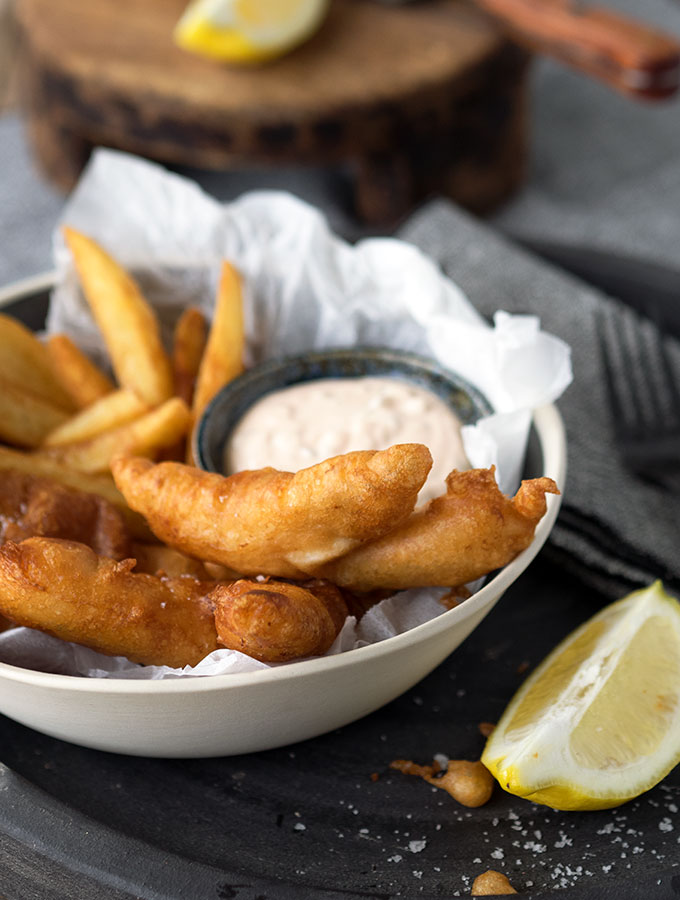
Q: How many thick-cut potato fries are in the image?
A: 9